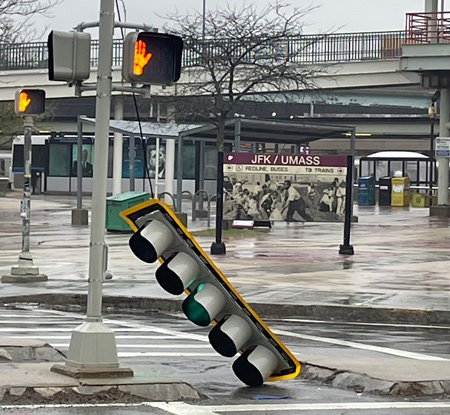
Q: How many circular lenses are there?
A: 5